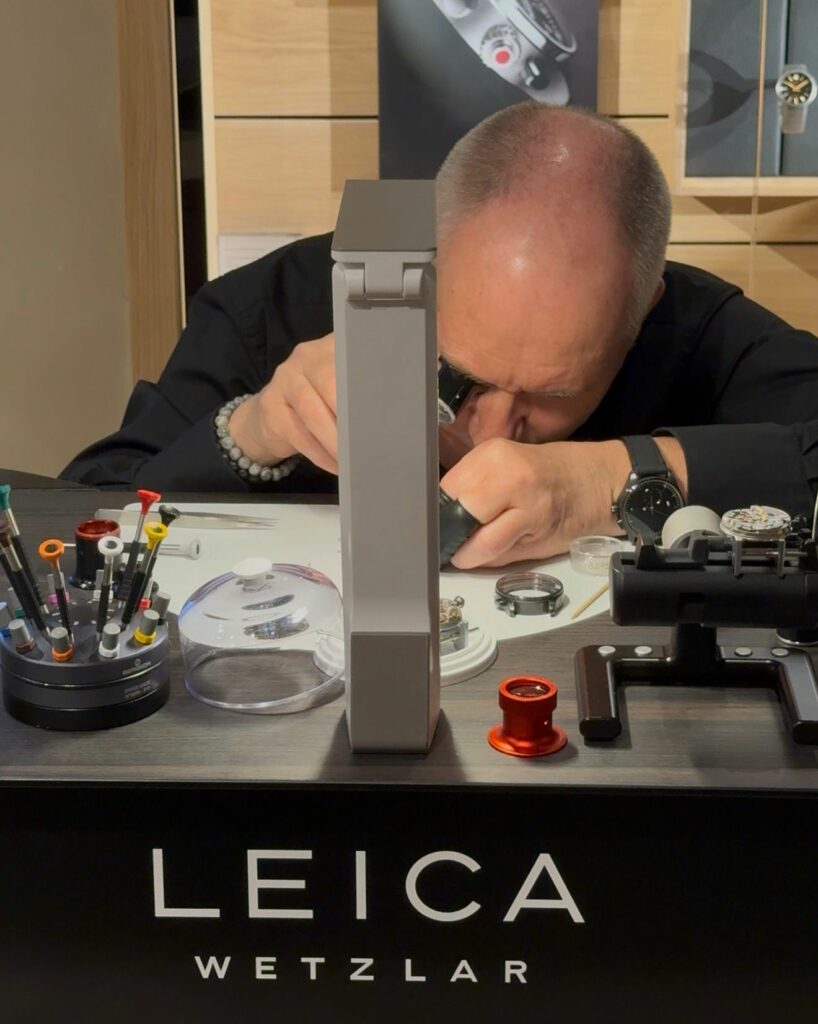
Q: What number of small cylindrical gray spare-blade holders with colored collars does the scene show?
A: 10